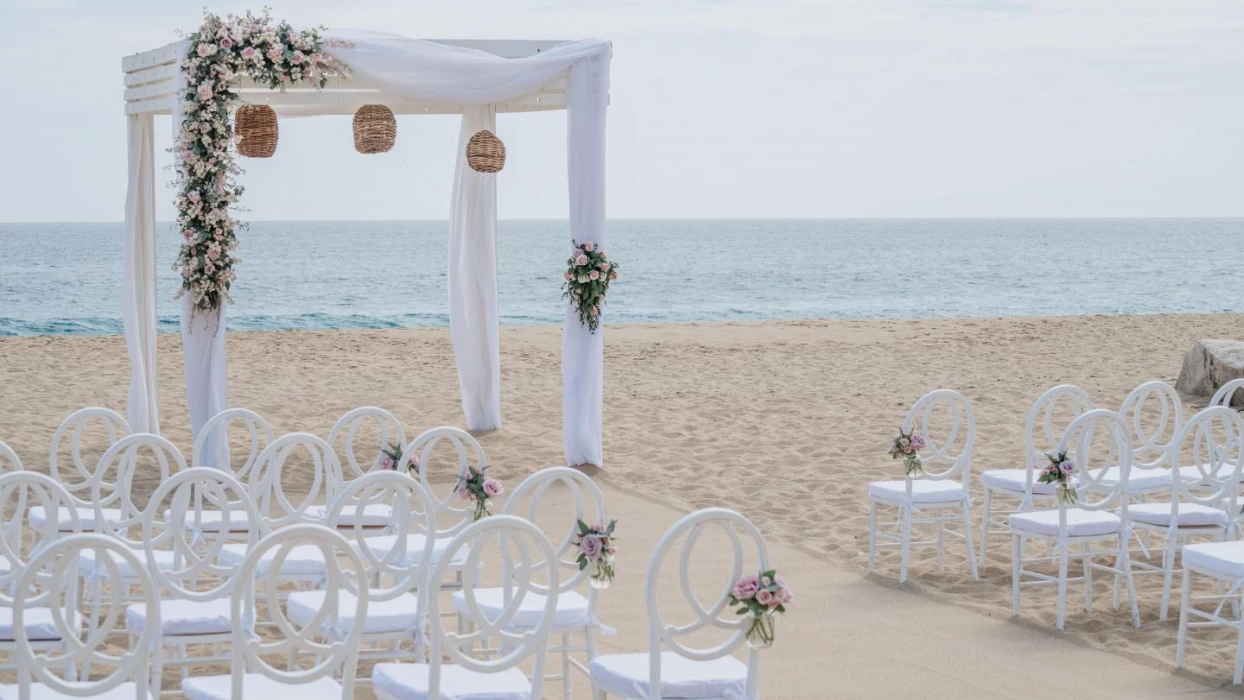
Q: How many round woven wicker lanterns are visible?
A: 3